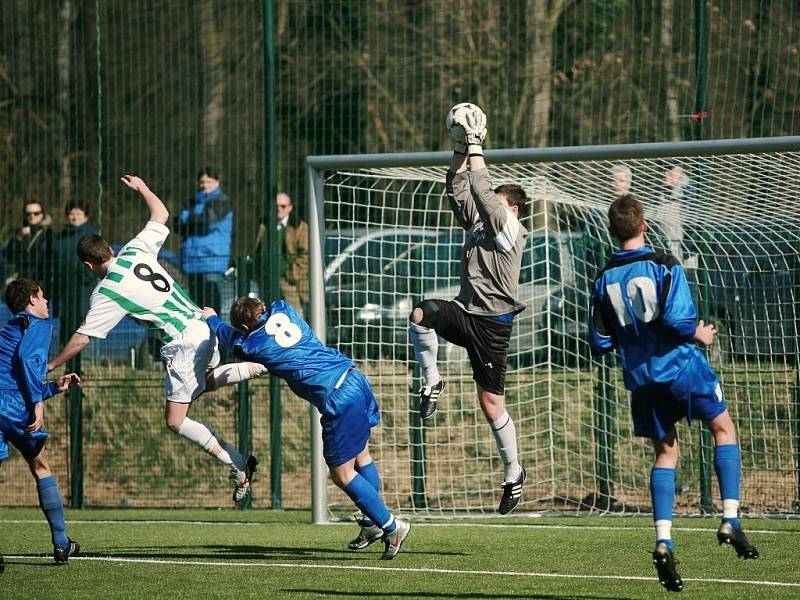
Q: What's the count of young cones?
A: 0